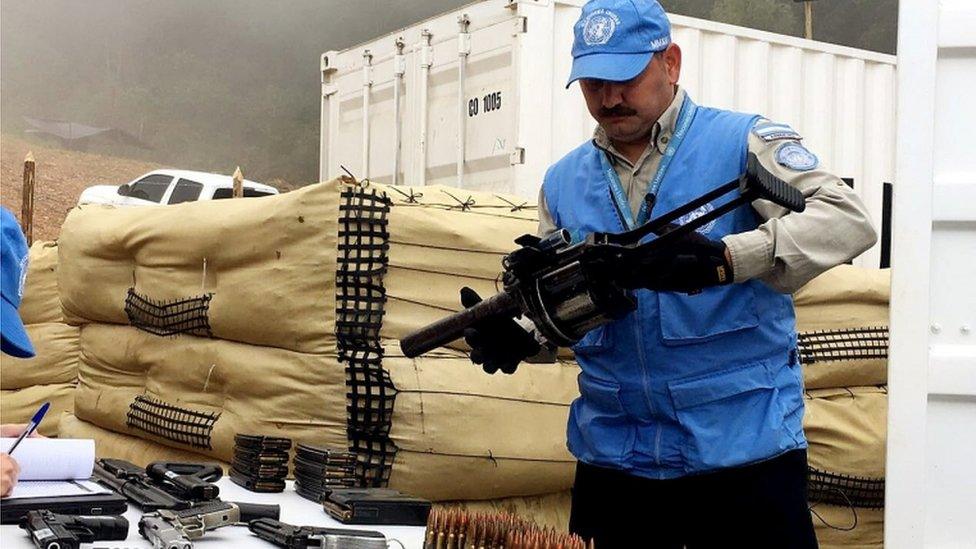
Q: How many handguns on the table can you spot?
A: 3